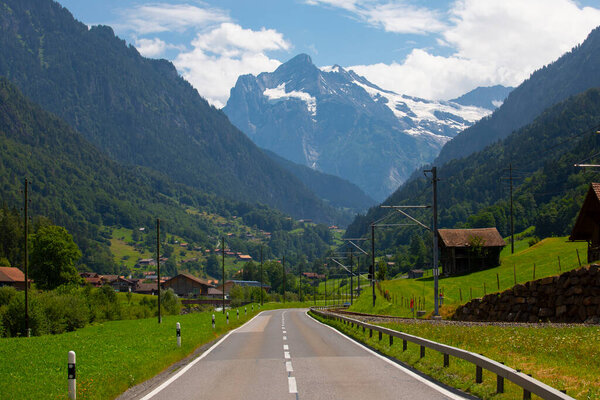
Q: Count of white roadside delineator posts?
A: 8